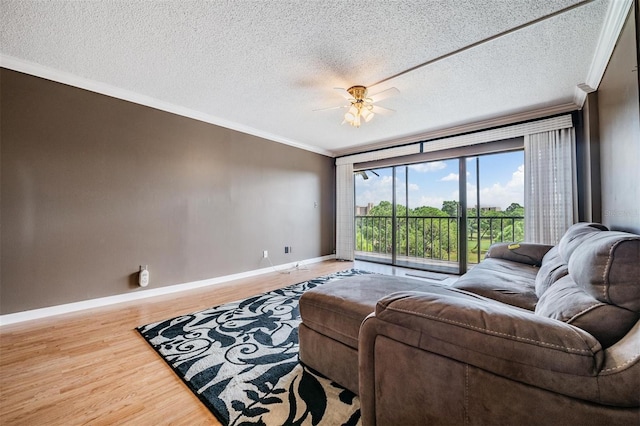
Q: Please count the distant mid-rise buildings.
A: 2